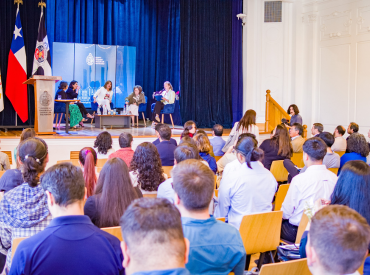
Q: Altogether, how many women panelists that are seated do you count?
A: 5